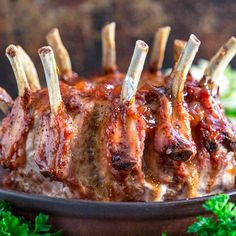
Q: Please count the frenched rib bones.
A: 10